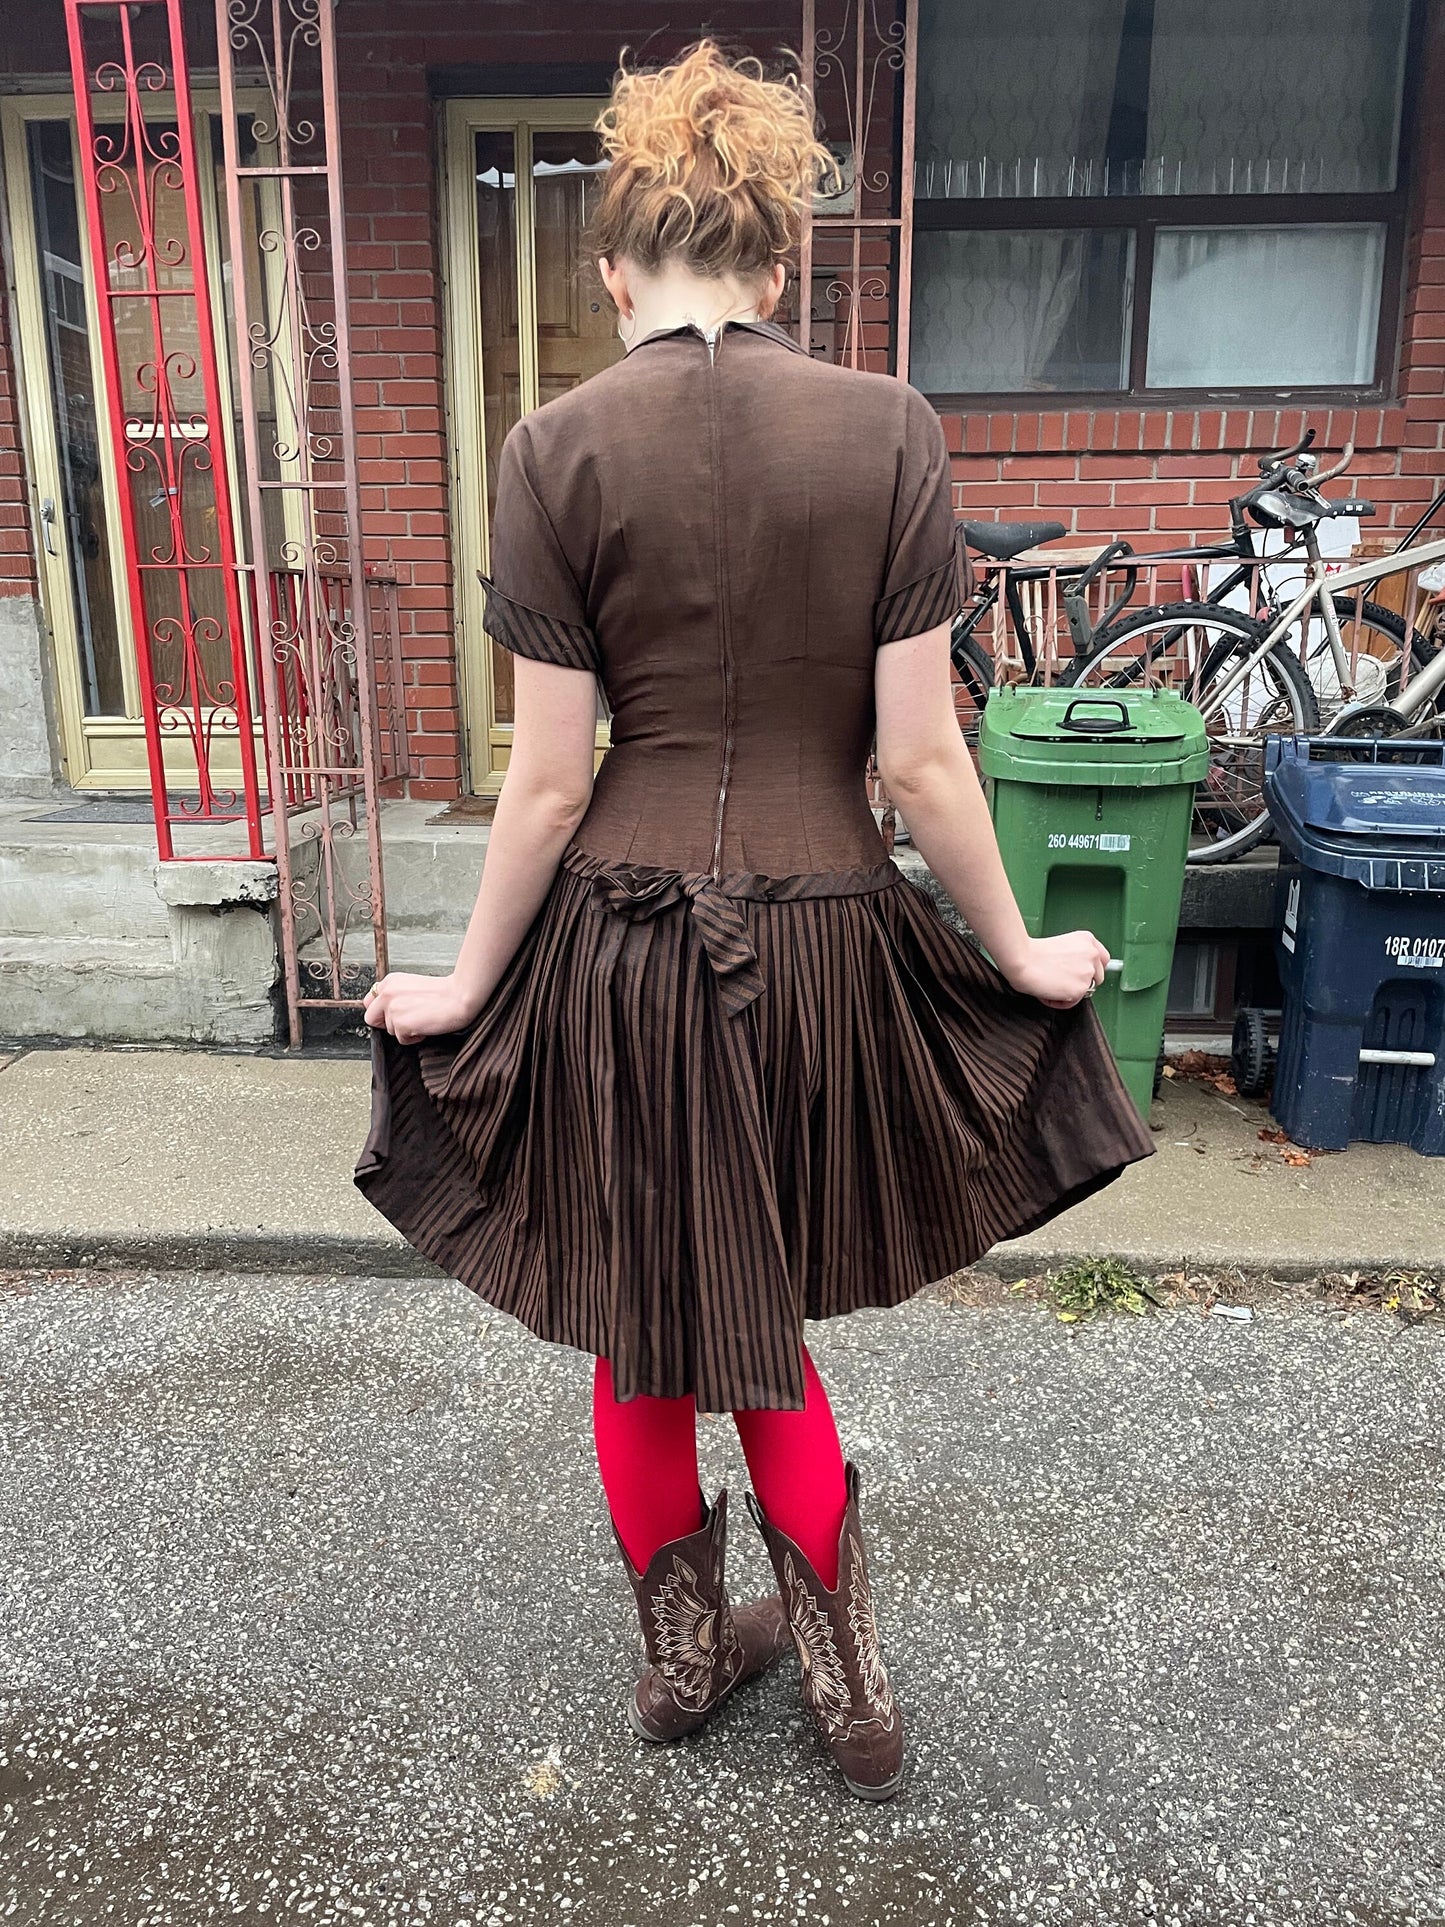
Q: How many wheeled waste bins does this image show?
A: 2